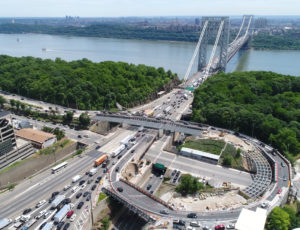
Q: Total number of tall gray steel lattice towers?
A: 2